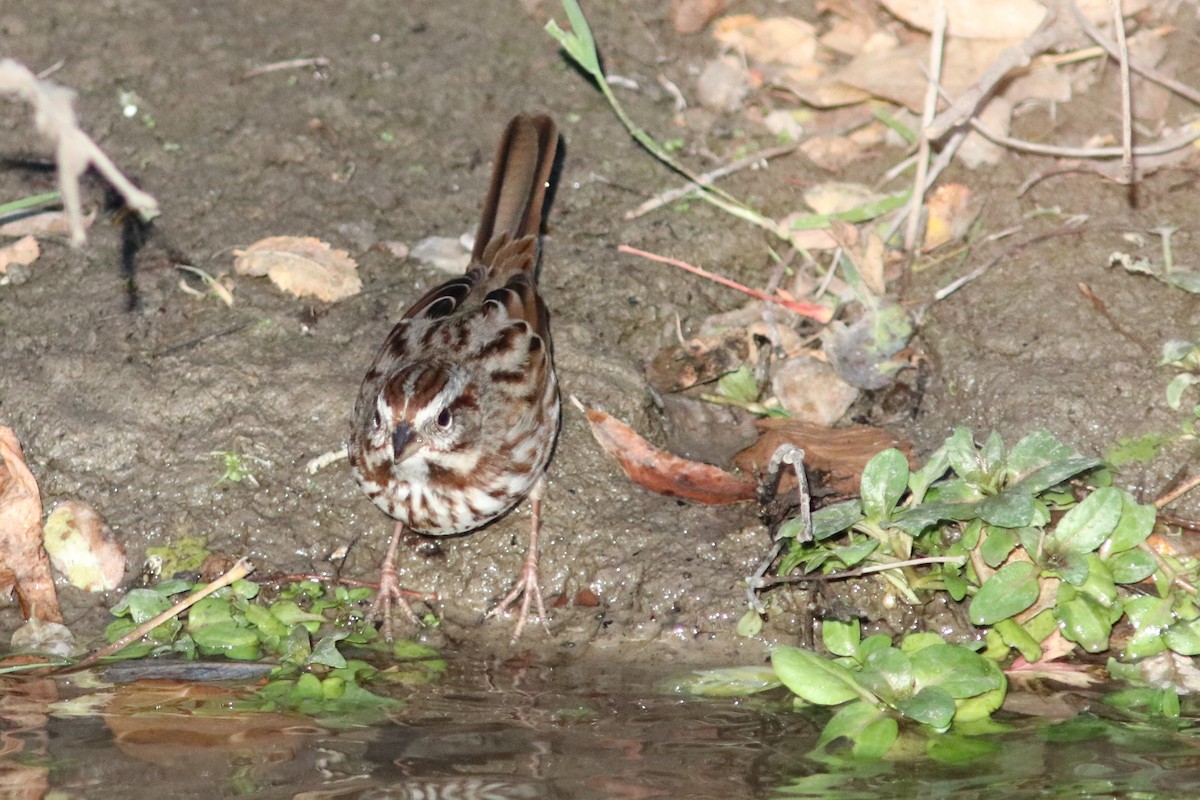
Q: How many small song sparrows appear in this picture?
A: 1